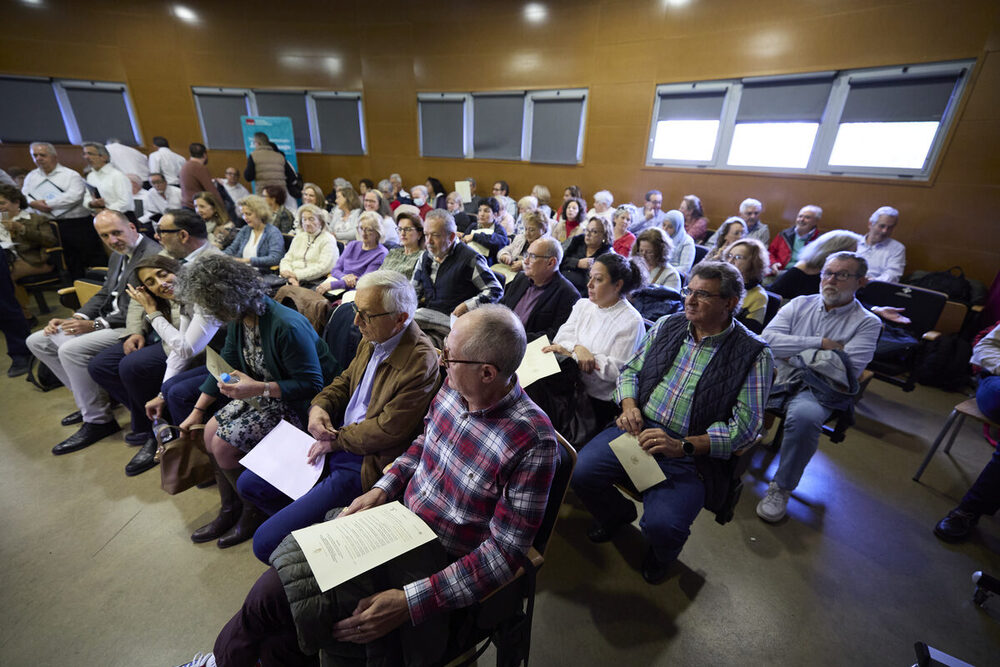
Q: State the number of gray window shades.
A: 11